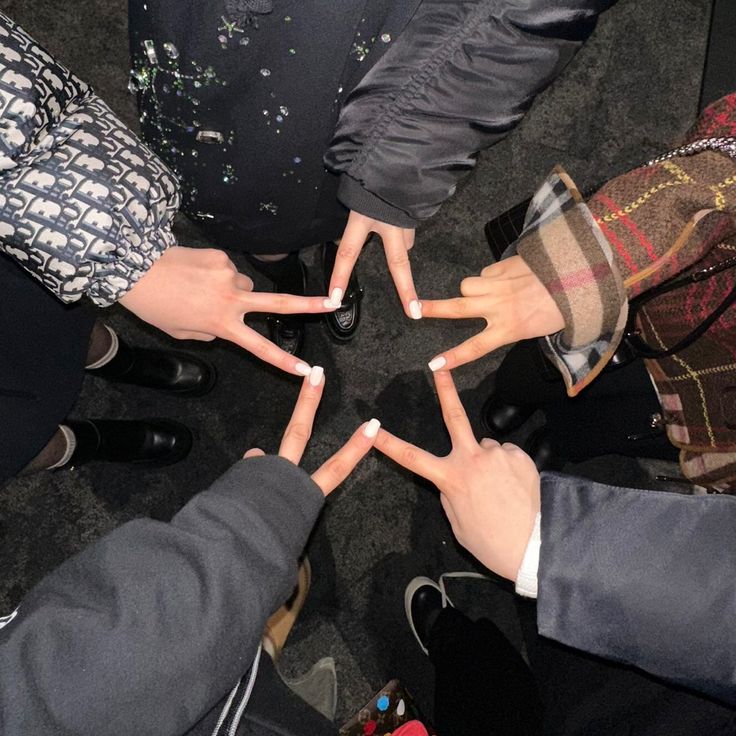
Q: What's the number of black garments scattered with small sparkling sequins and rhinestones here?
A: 1